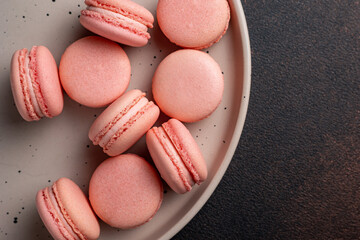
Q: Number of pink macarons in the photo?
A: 9